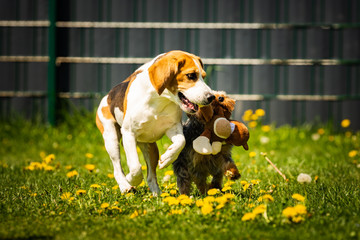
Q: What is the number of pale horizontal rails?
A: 3